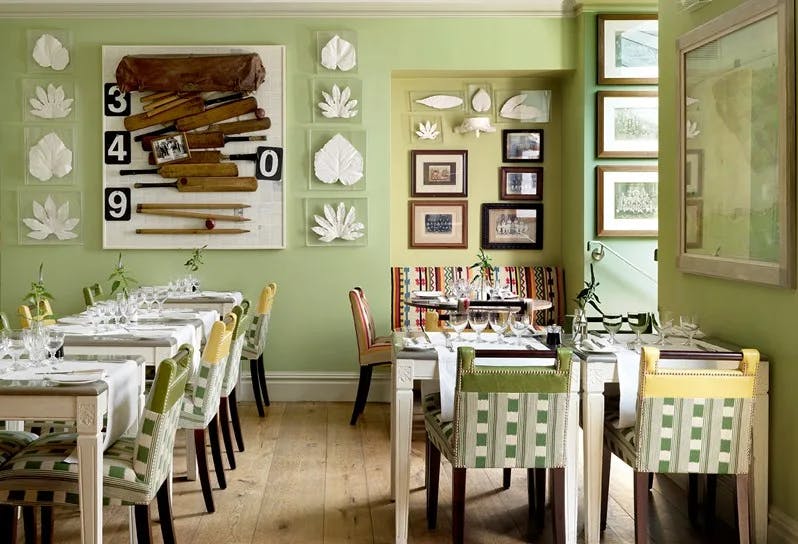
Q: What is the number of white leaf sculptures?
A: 12